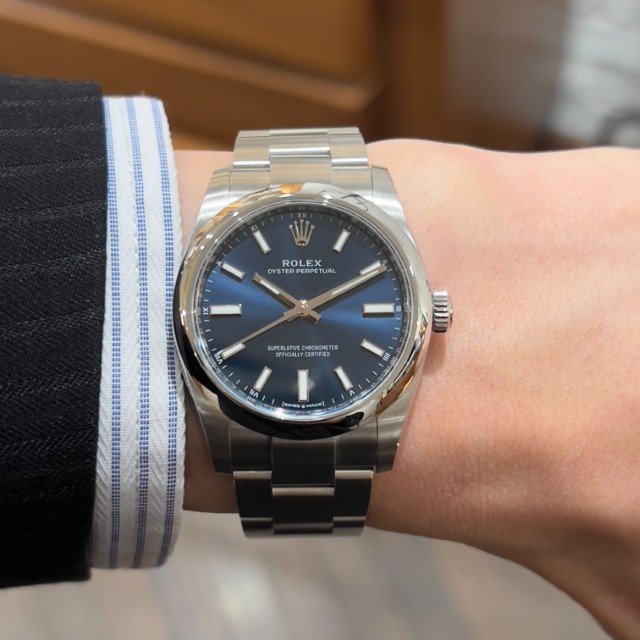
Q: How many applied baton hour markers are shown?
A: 11